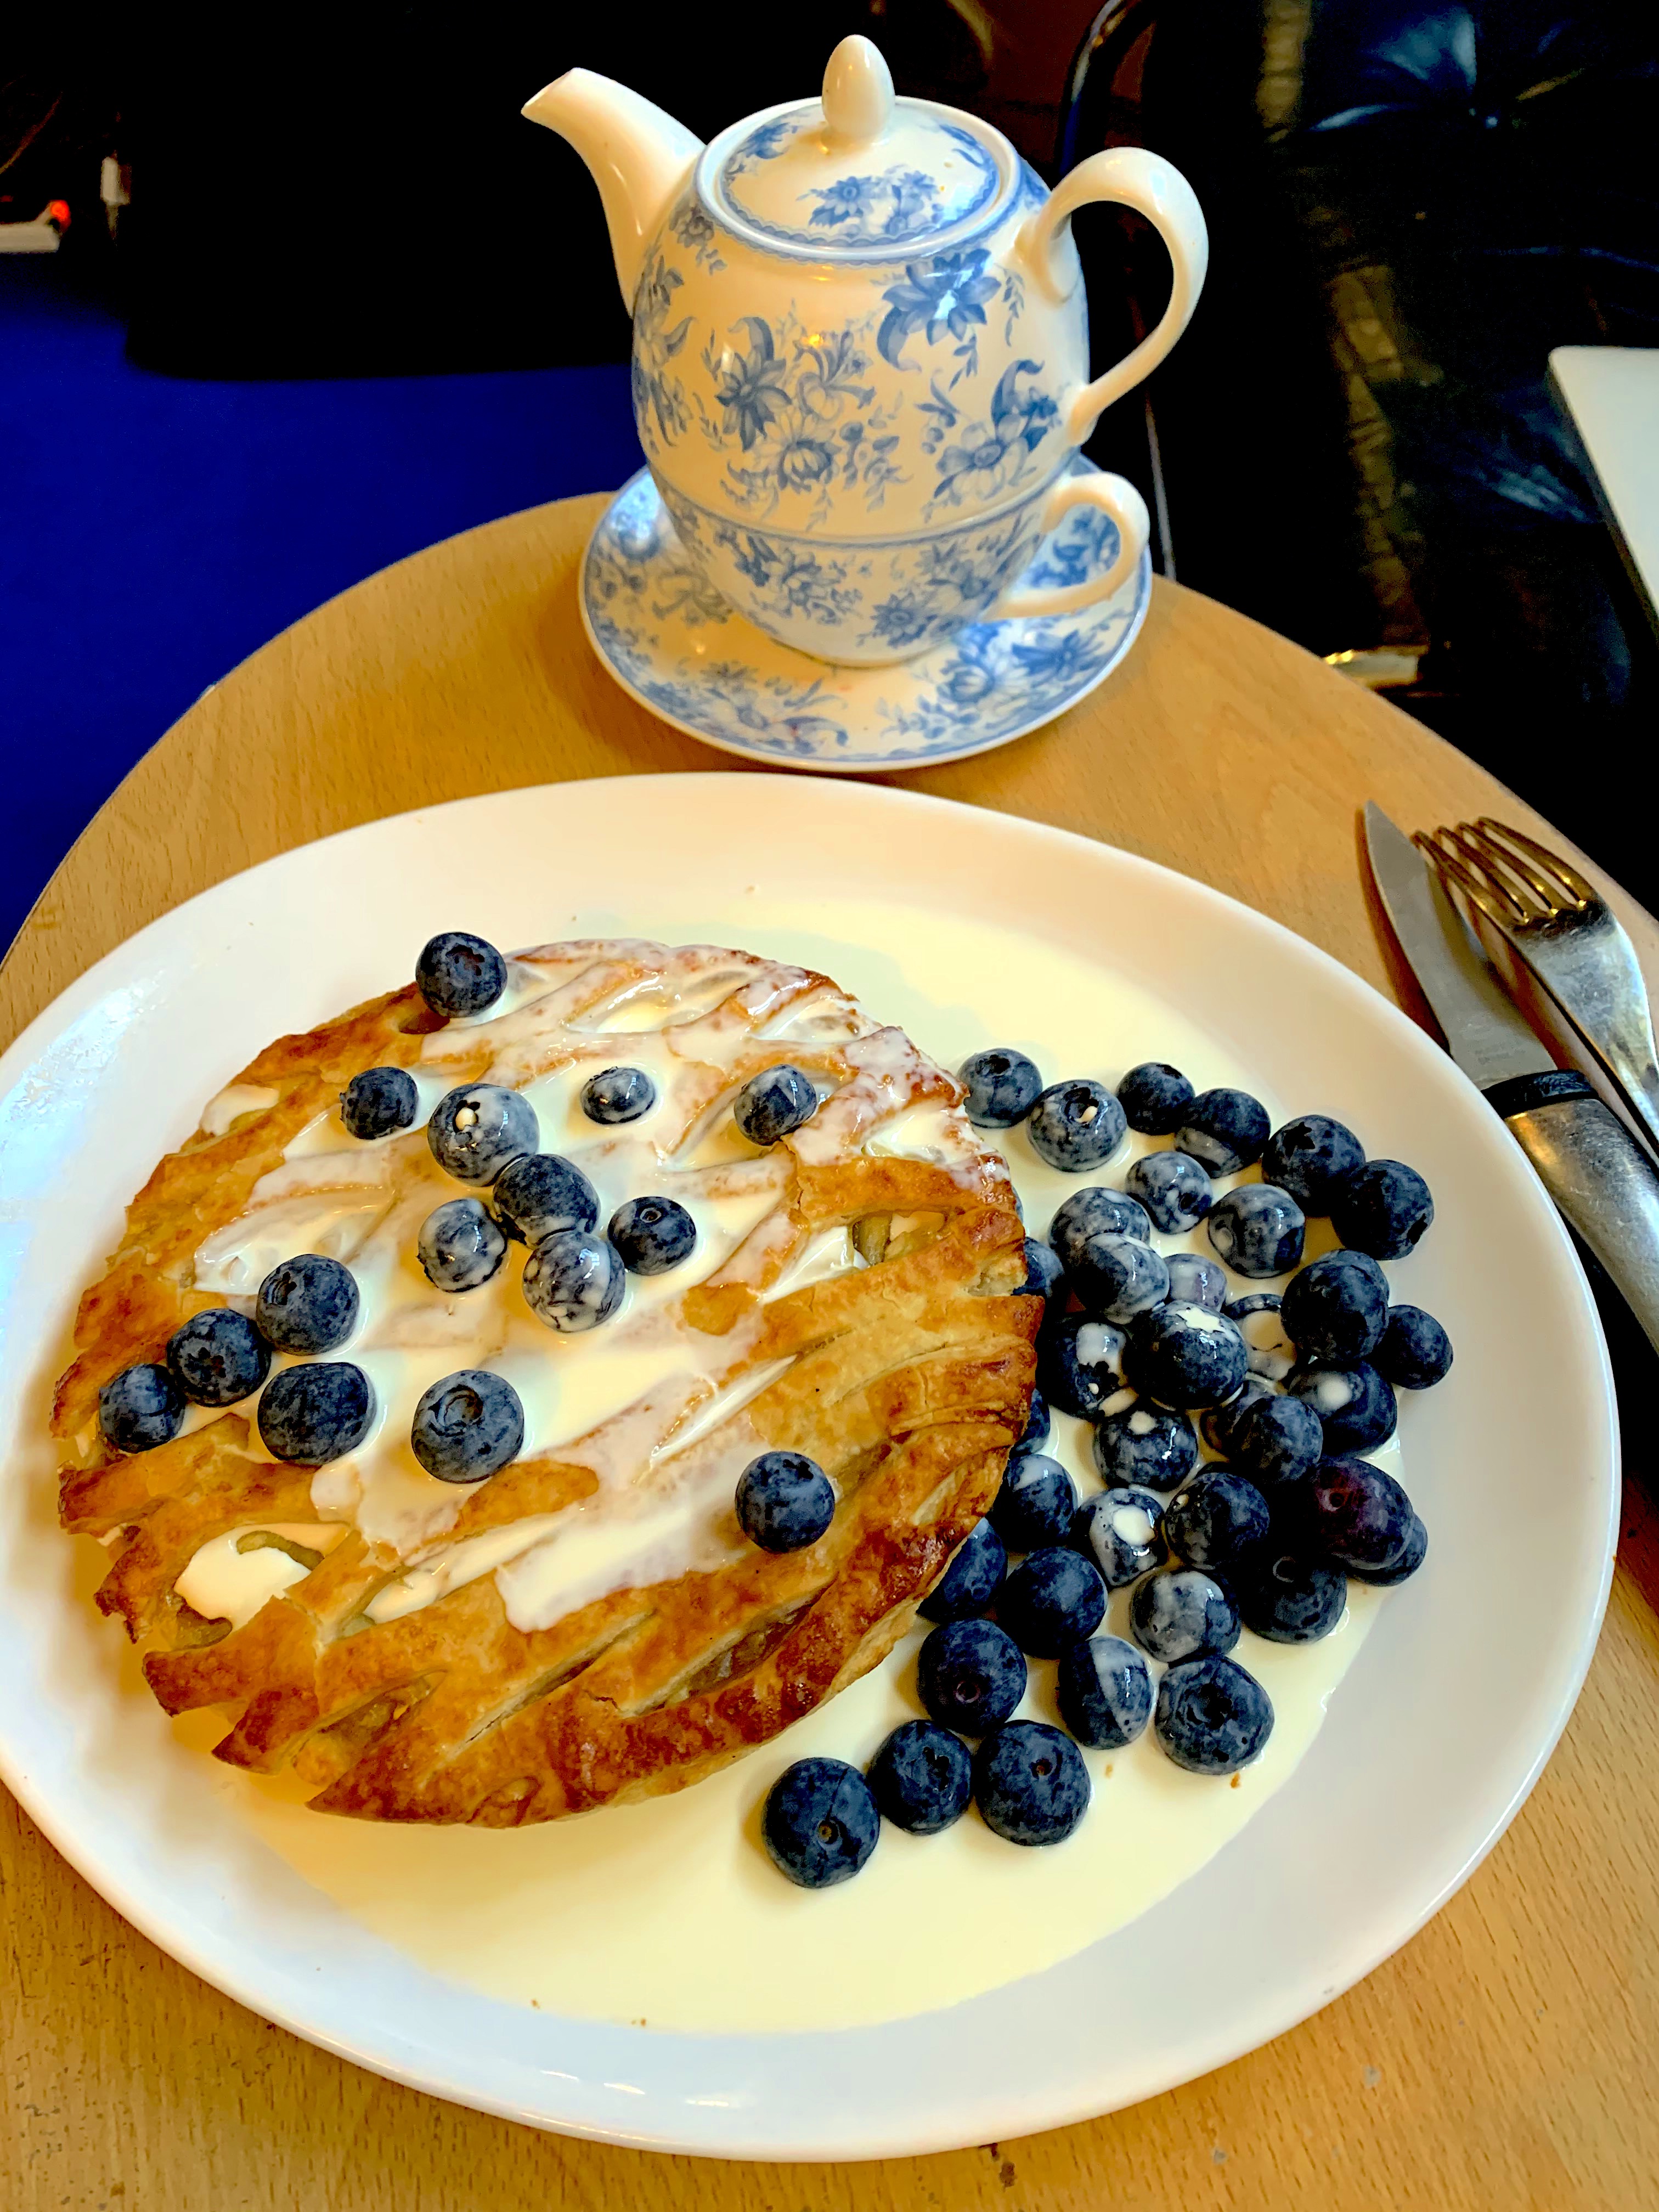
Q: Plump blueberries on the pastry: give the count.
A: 15